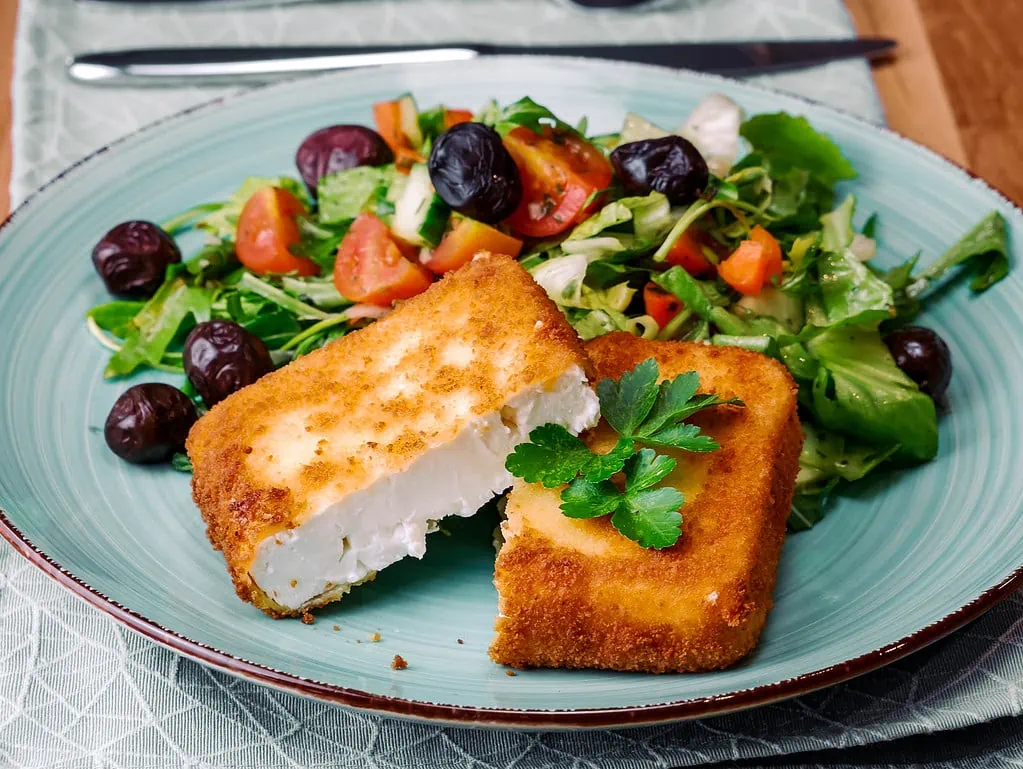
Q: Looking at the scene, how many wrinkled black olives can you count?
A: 7